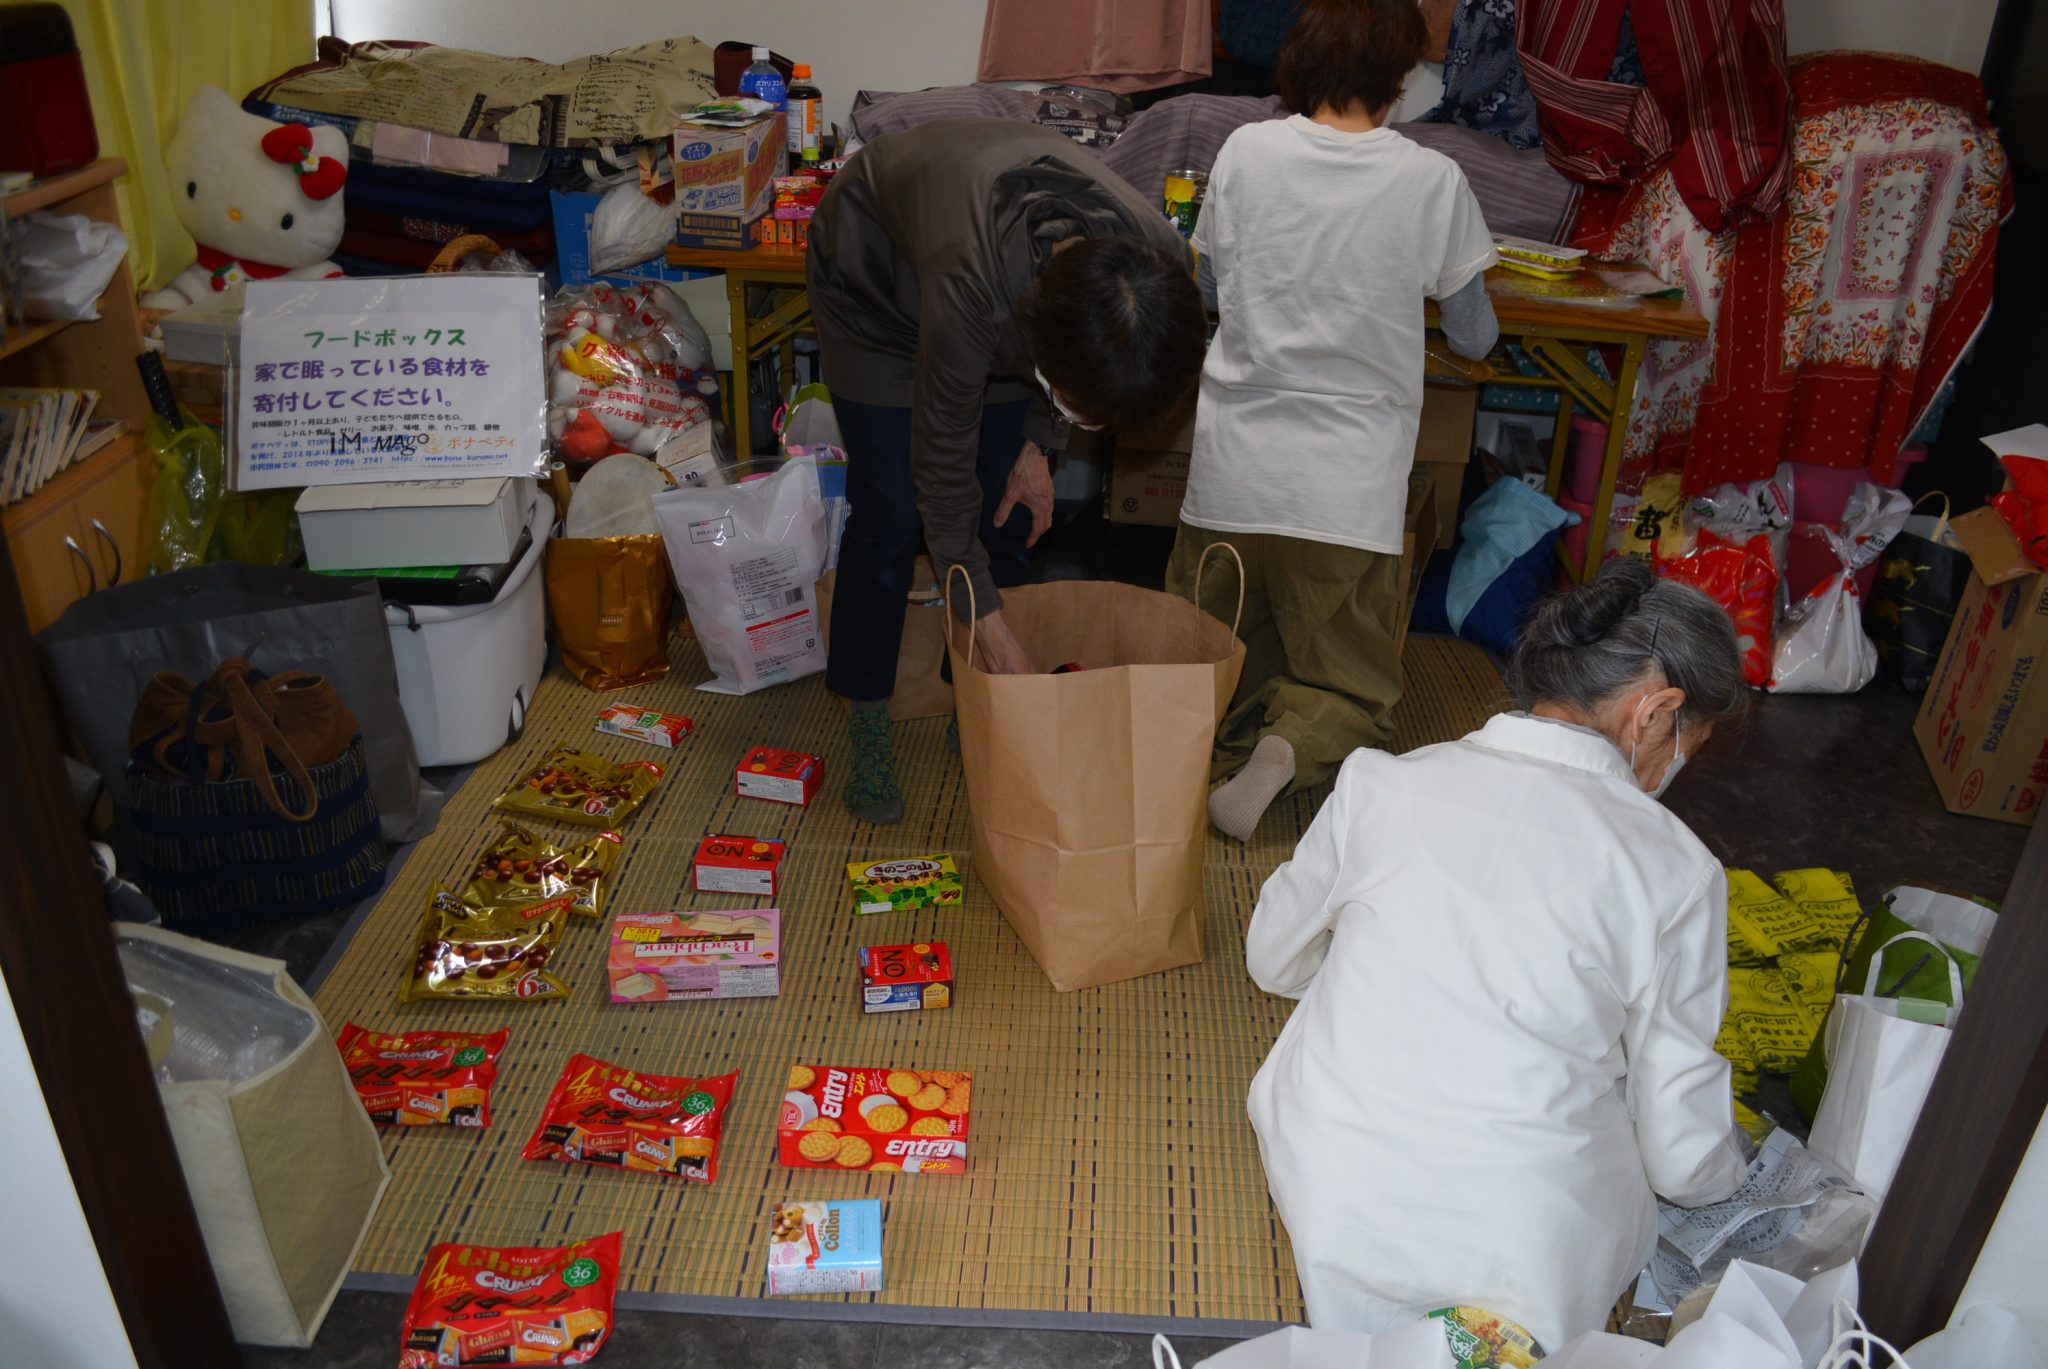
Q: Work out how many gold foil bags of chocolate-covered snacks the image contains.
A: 3